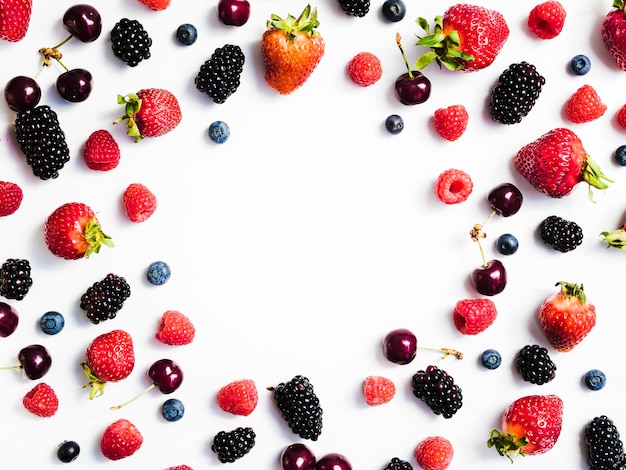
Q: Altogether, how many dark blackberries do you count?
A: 14